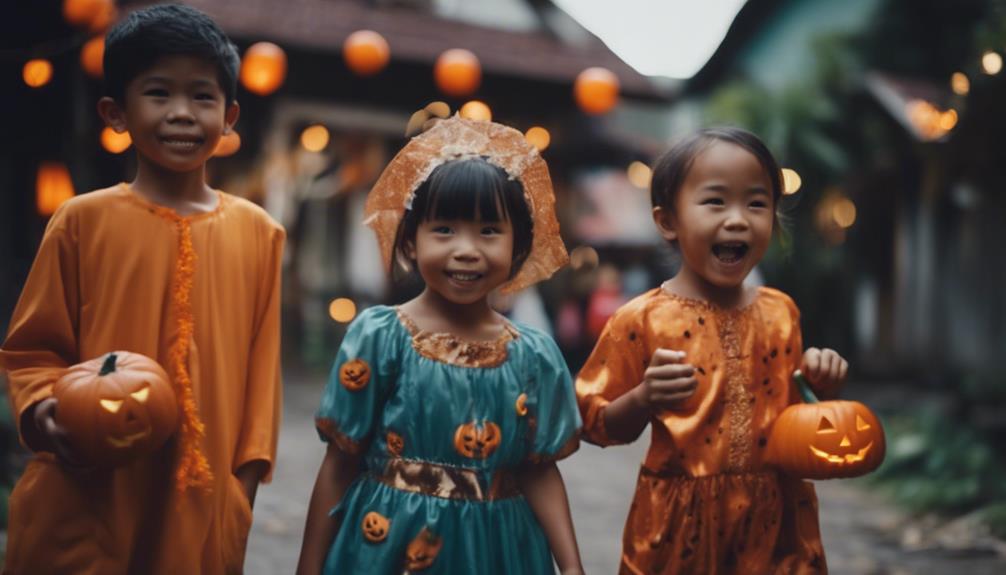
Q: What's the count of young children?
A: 3